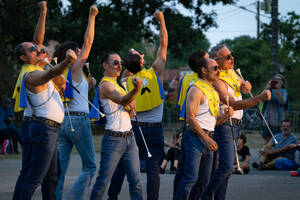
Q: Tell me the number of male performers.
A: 8